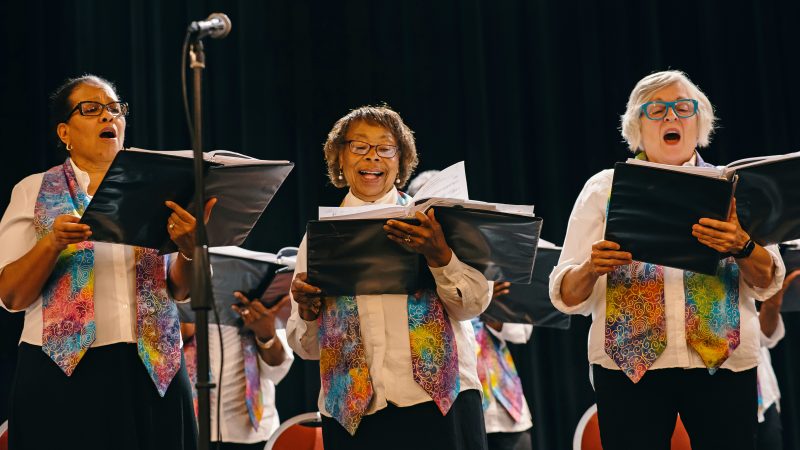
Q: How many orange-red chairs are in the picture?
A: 3